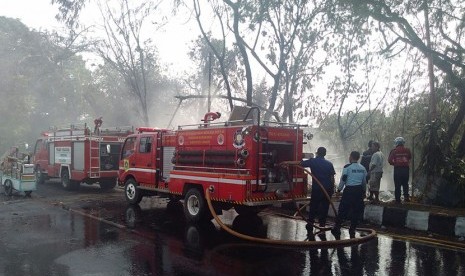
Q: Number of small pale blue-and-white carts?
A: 1